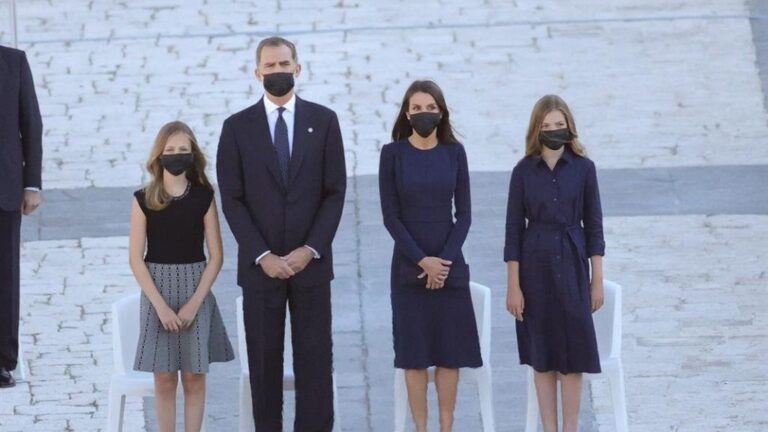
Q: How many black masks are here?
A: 4